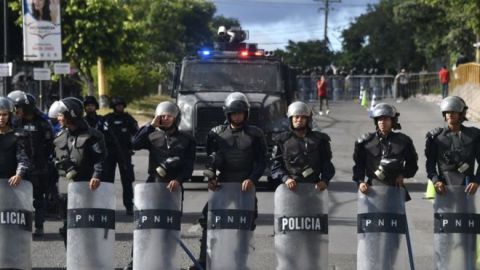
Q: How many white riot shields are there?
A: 7